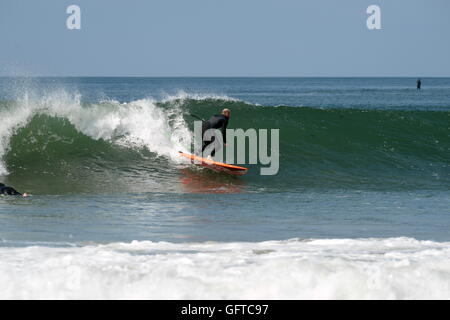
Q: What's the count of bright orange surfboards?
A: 1